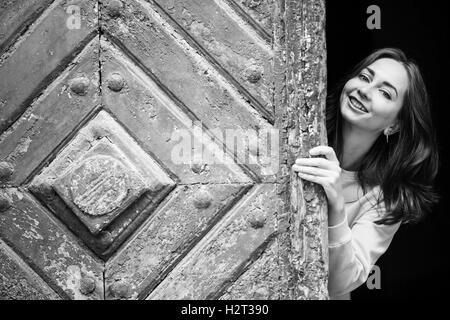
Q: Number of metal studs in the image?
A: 12